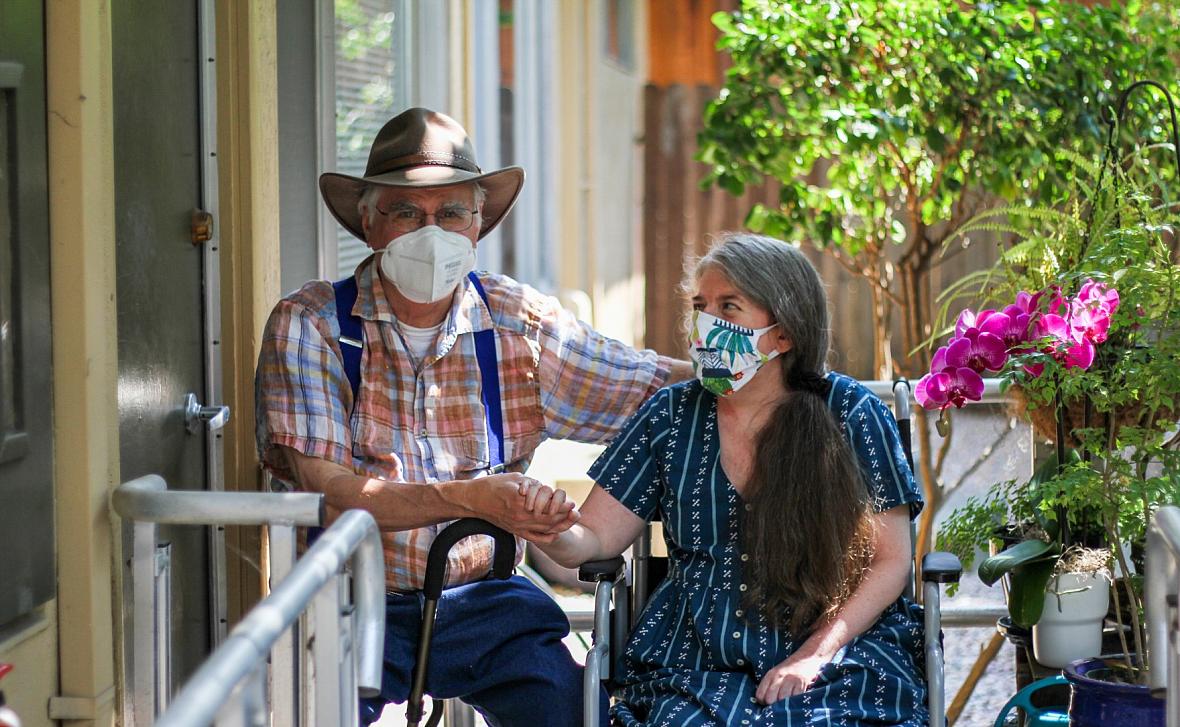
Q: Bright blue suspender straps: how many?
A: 2